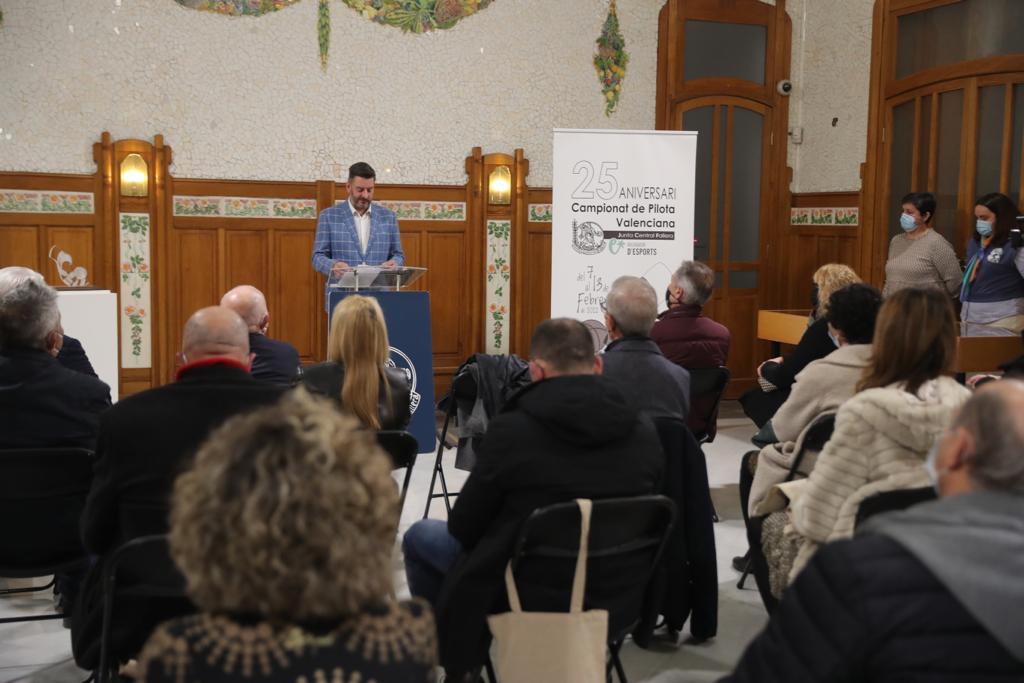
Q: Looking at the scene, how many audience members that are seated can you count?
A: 13